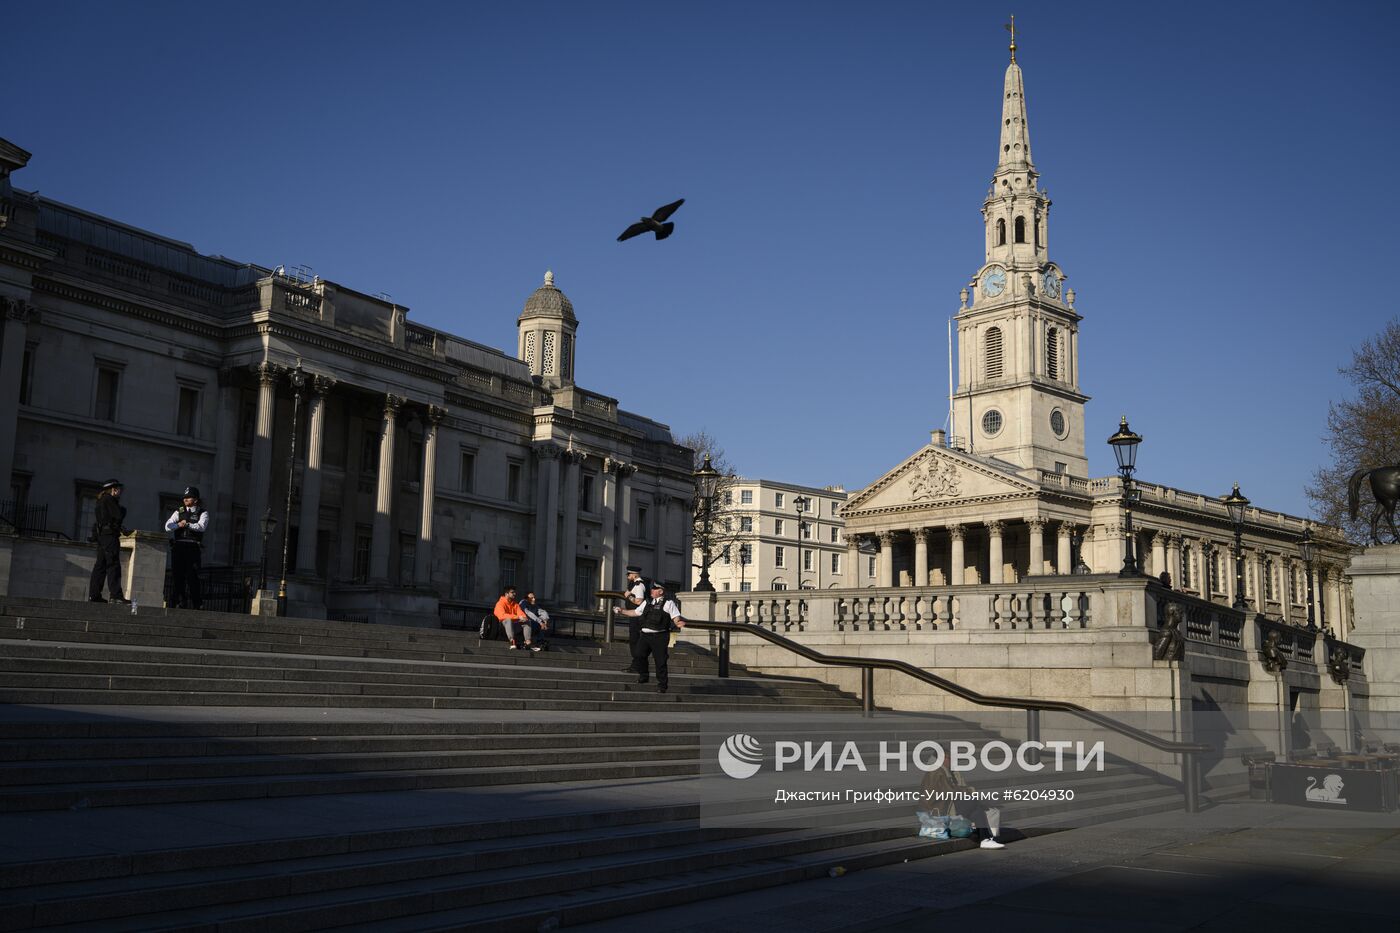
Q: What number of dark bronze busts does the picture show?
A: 3